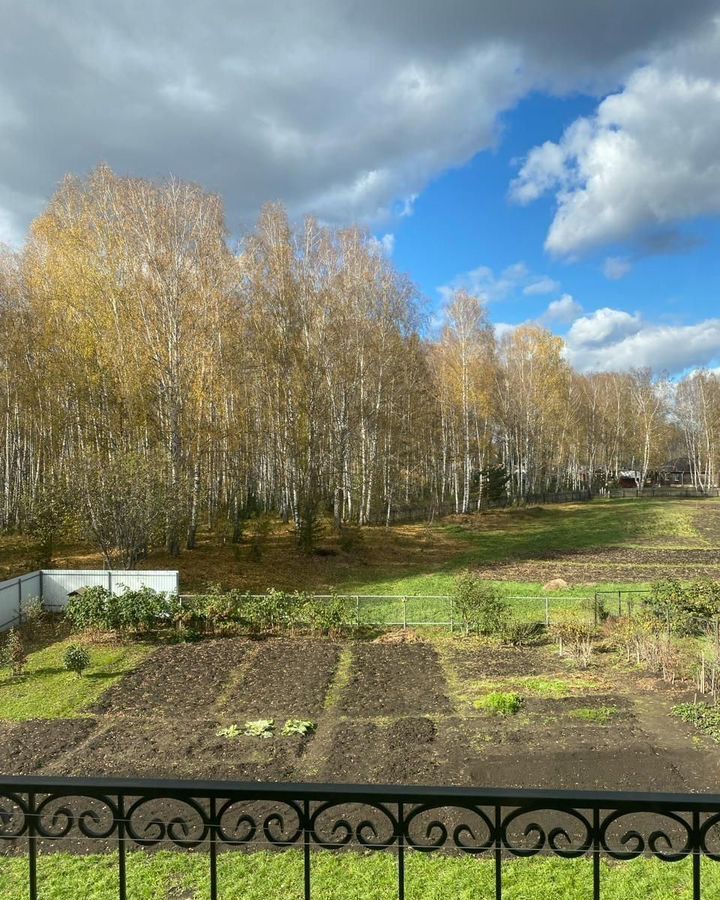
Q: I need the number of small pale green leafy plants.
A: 3